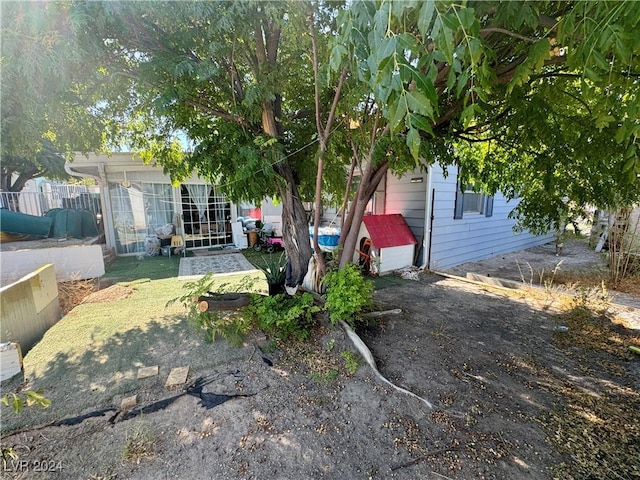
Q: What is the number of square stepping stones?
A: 3